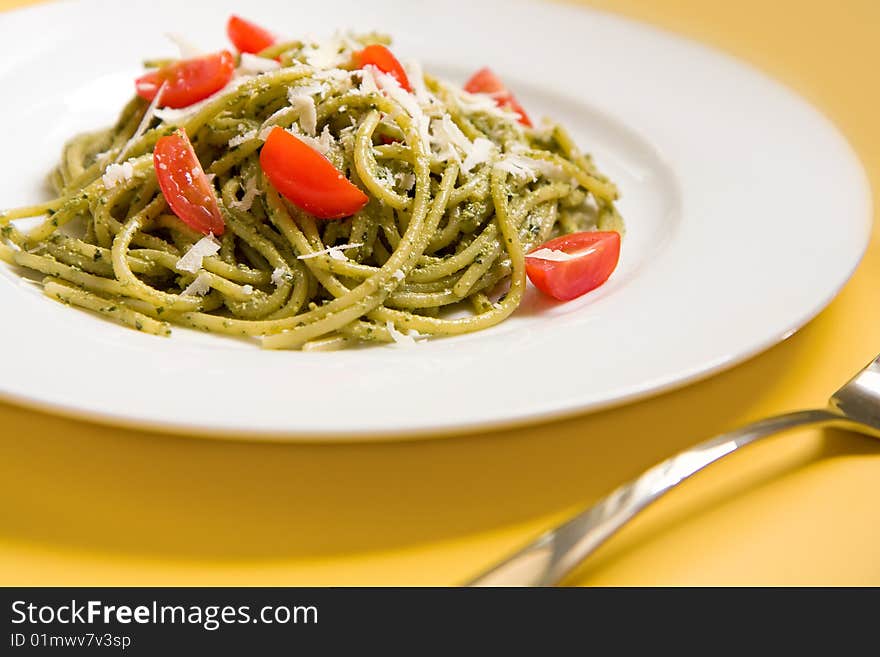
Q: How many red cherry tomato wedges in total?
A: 7